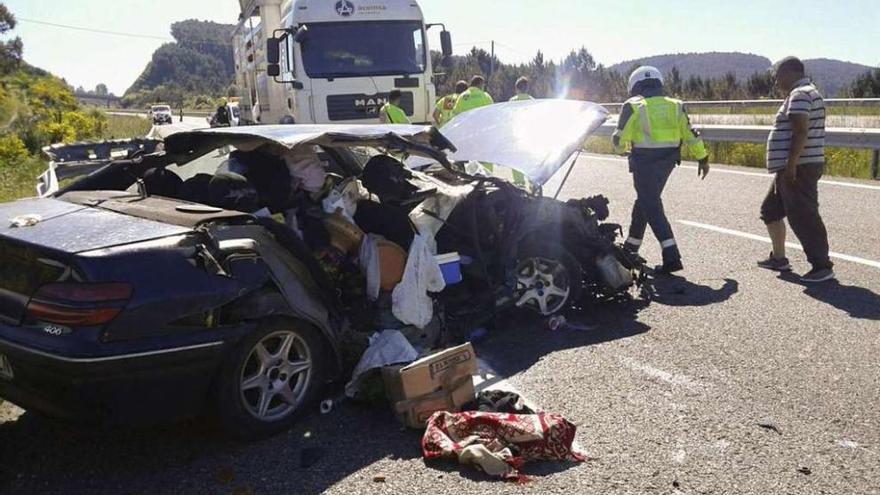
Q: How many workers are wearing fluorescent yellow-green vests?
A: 5